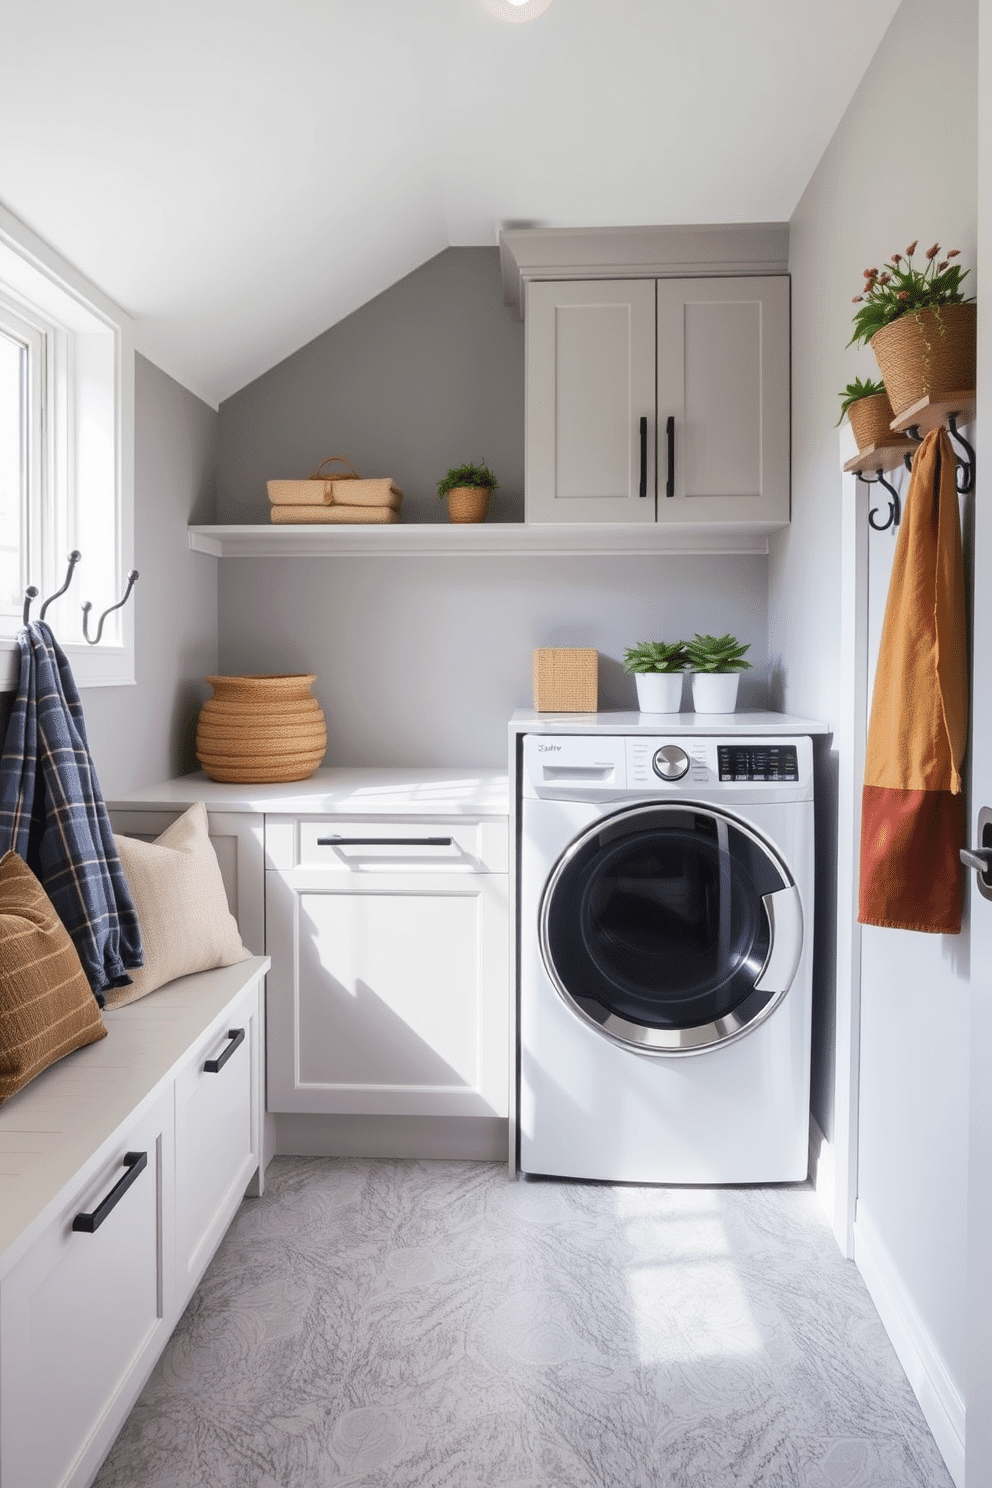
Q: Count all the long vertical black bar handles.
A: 2